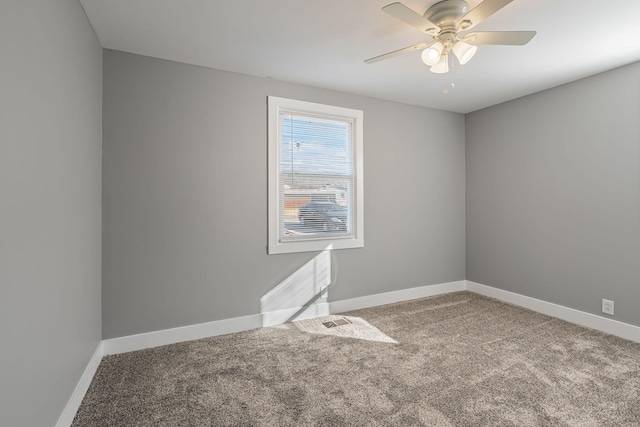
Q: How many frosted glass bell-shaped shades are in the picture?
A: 3